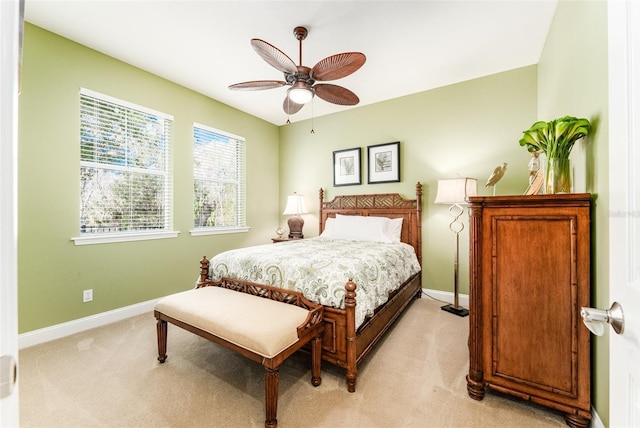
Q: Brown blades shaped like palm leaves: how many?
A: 5